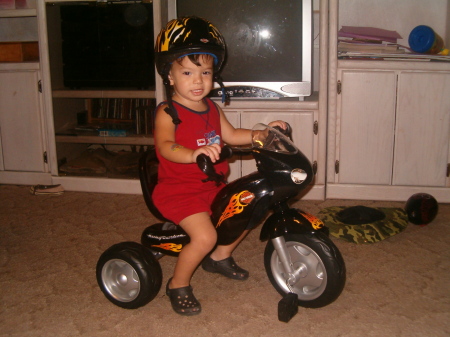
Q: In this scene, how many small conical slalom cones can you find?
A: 0